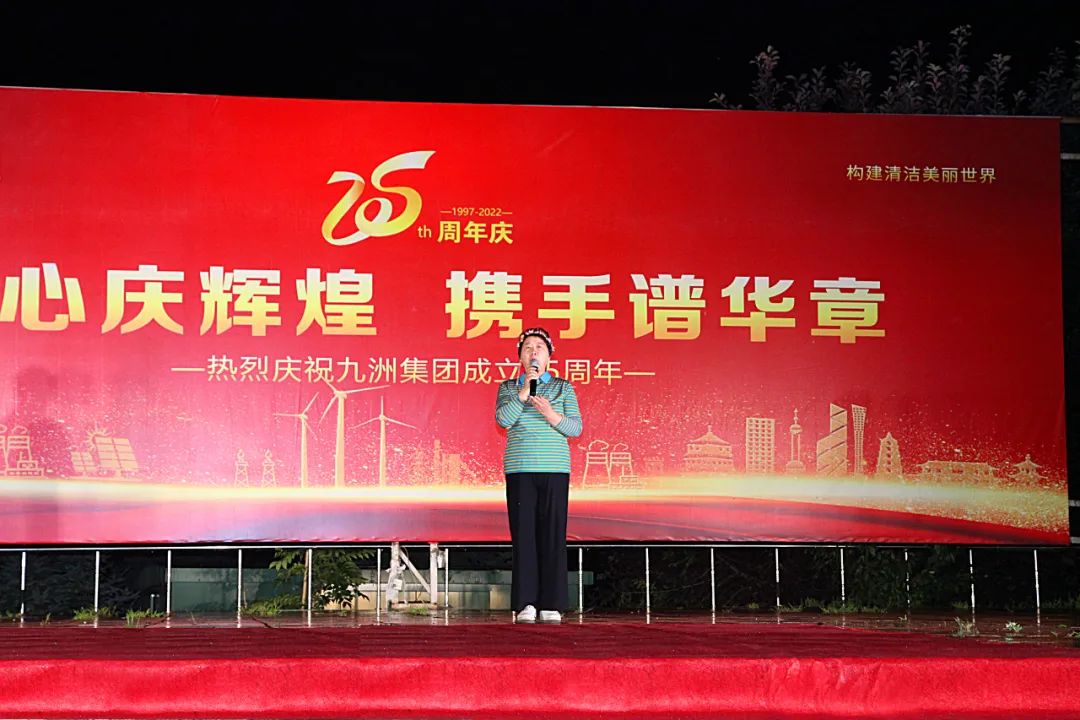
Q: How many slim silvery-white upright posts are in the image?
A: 15